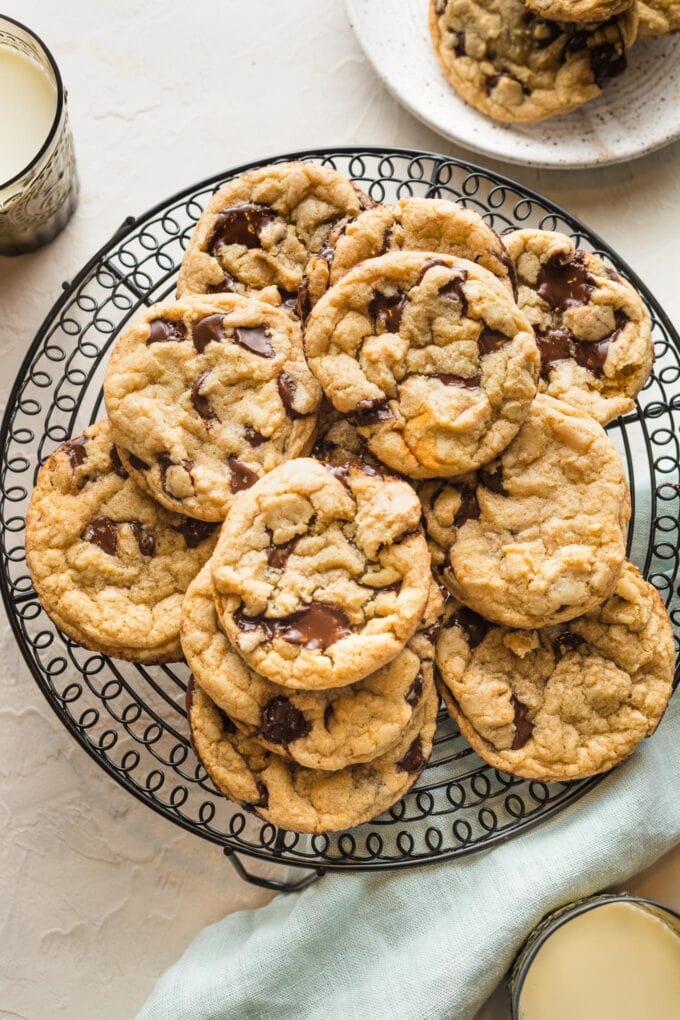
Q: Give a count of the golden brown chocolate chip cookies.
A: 15